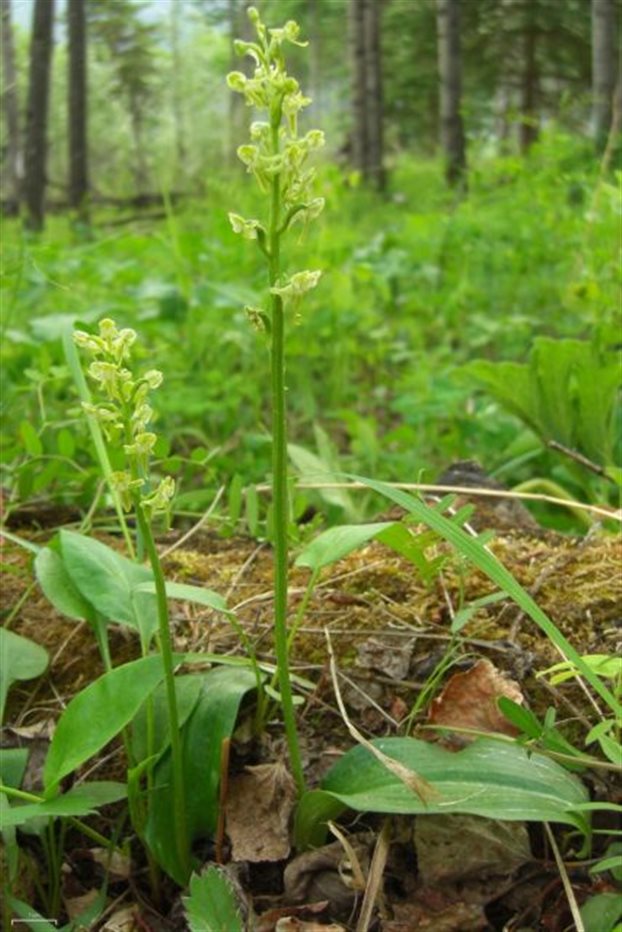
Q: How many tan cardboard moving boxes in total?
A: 0